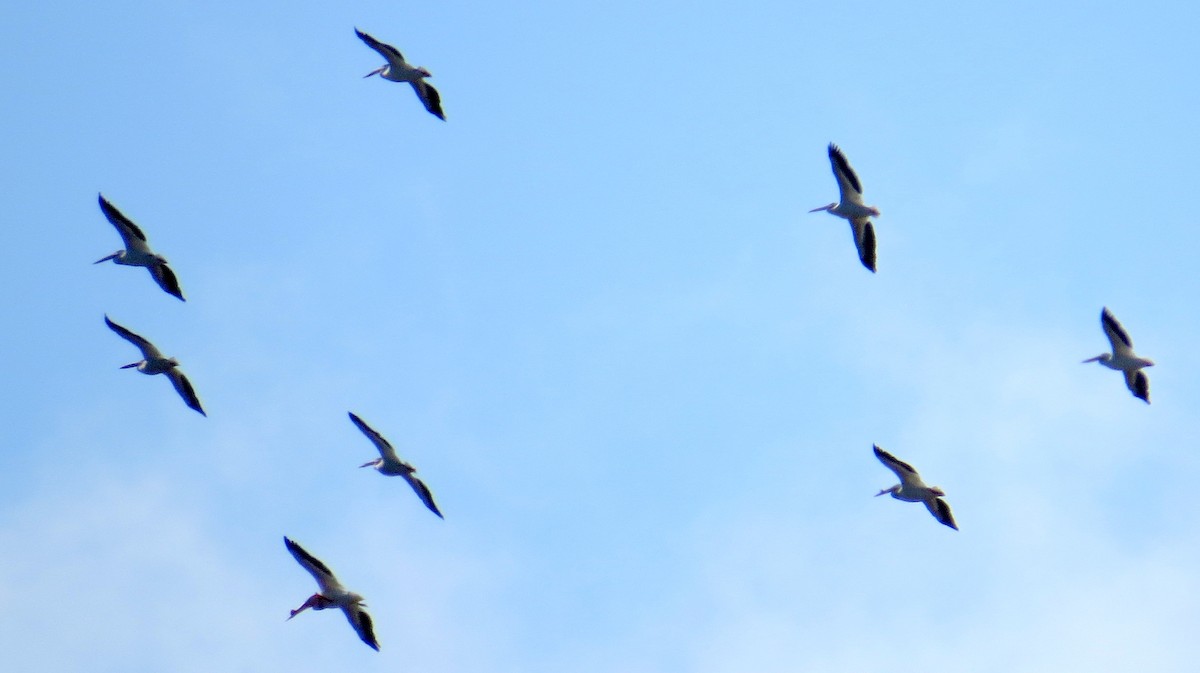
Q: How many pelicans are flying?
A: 8